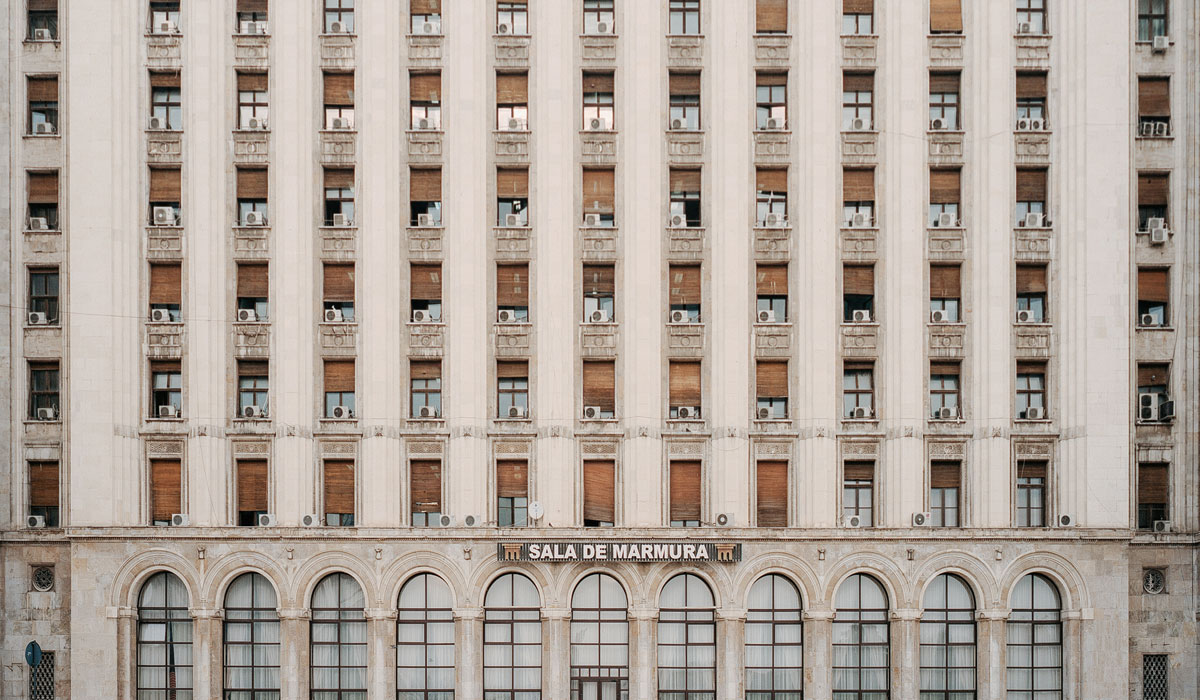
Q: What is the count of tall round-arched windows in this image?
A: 11